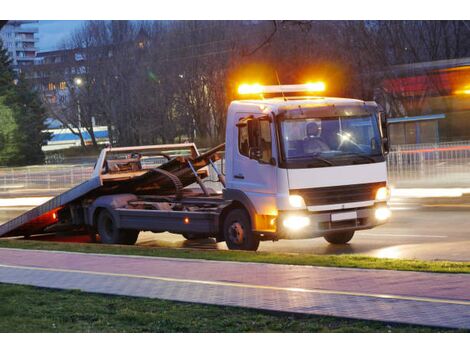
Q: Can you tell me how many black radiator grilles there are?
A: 1